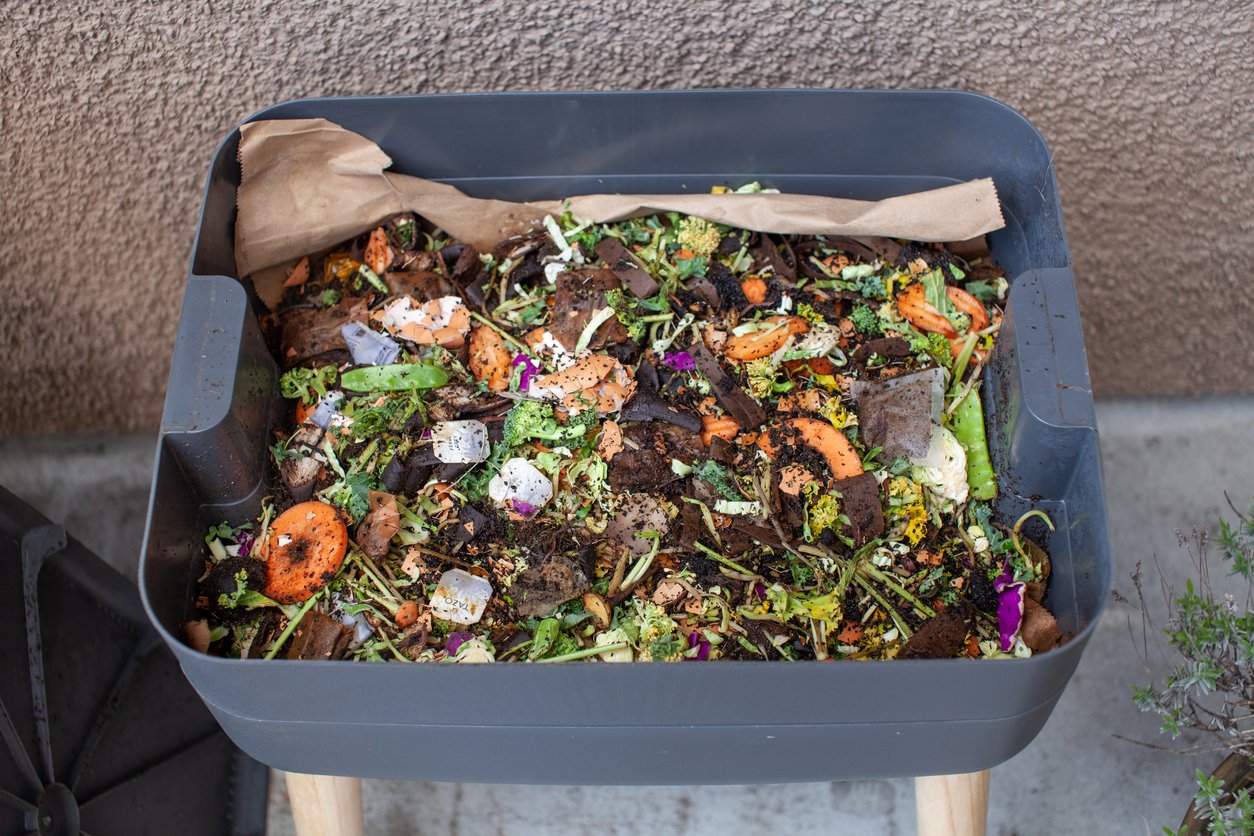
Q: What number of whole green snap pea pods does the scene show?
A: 2